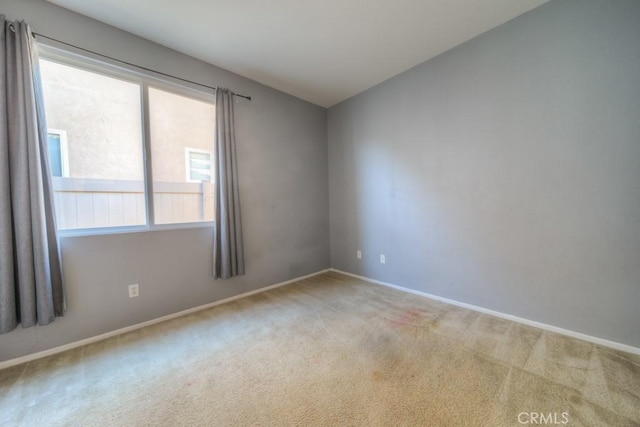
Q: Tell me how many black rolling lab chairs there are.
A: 0